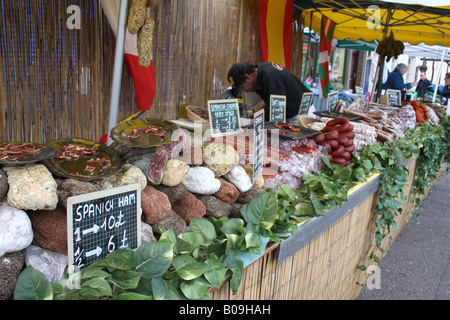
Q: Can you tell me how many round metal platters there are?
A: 3